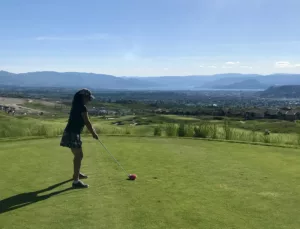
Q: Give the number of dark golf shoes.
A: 2